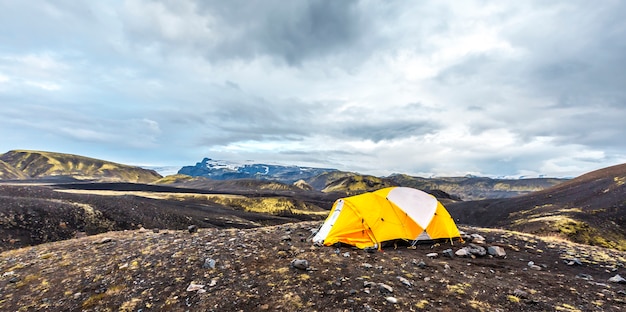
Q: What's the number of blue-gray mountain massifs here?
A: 1